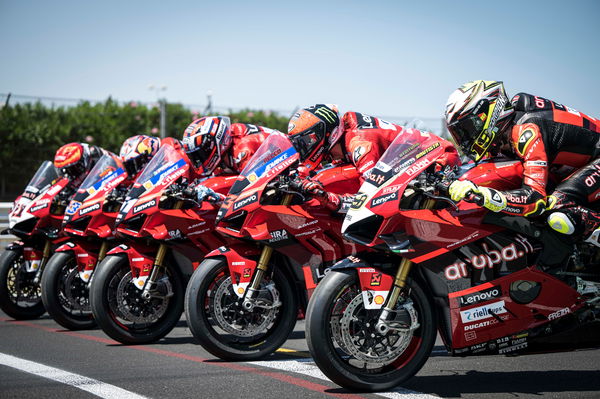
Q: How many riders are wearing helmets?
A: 5